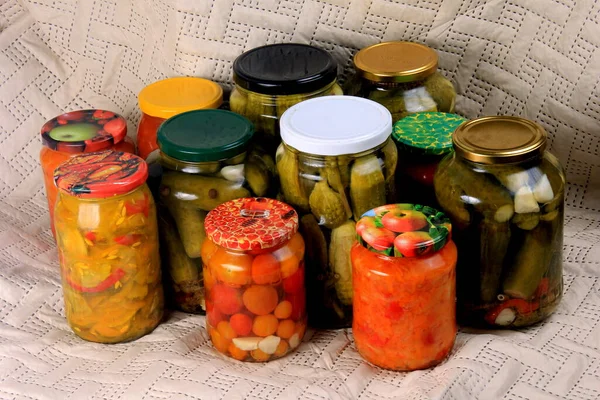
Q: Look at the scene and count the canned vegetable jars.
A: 11